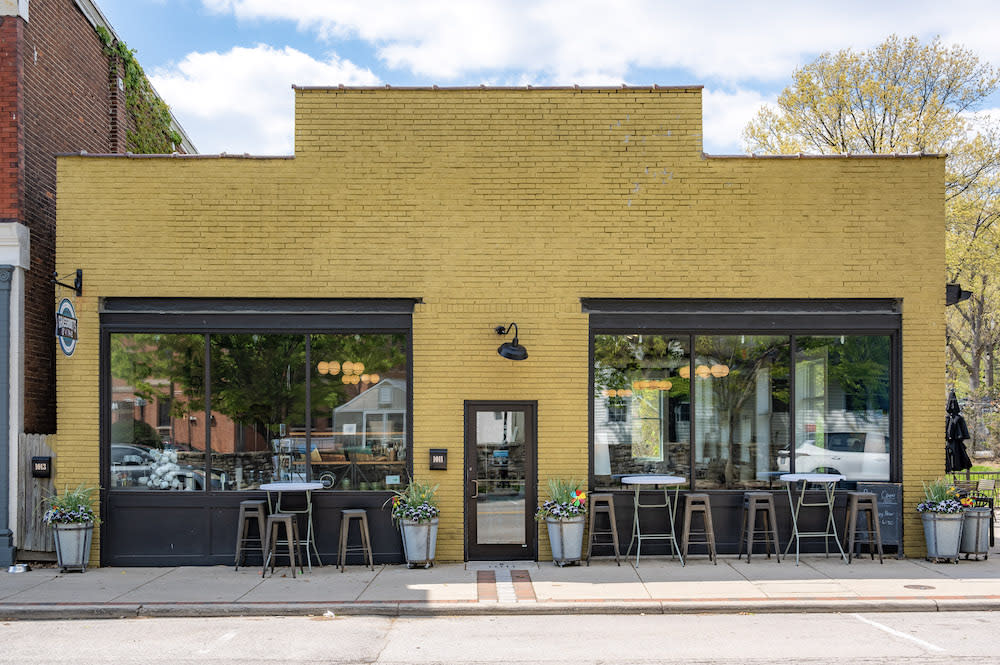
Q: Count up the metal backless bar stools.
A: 7